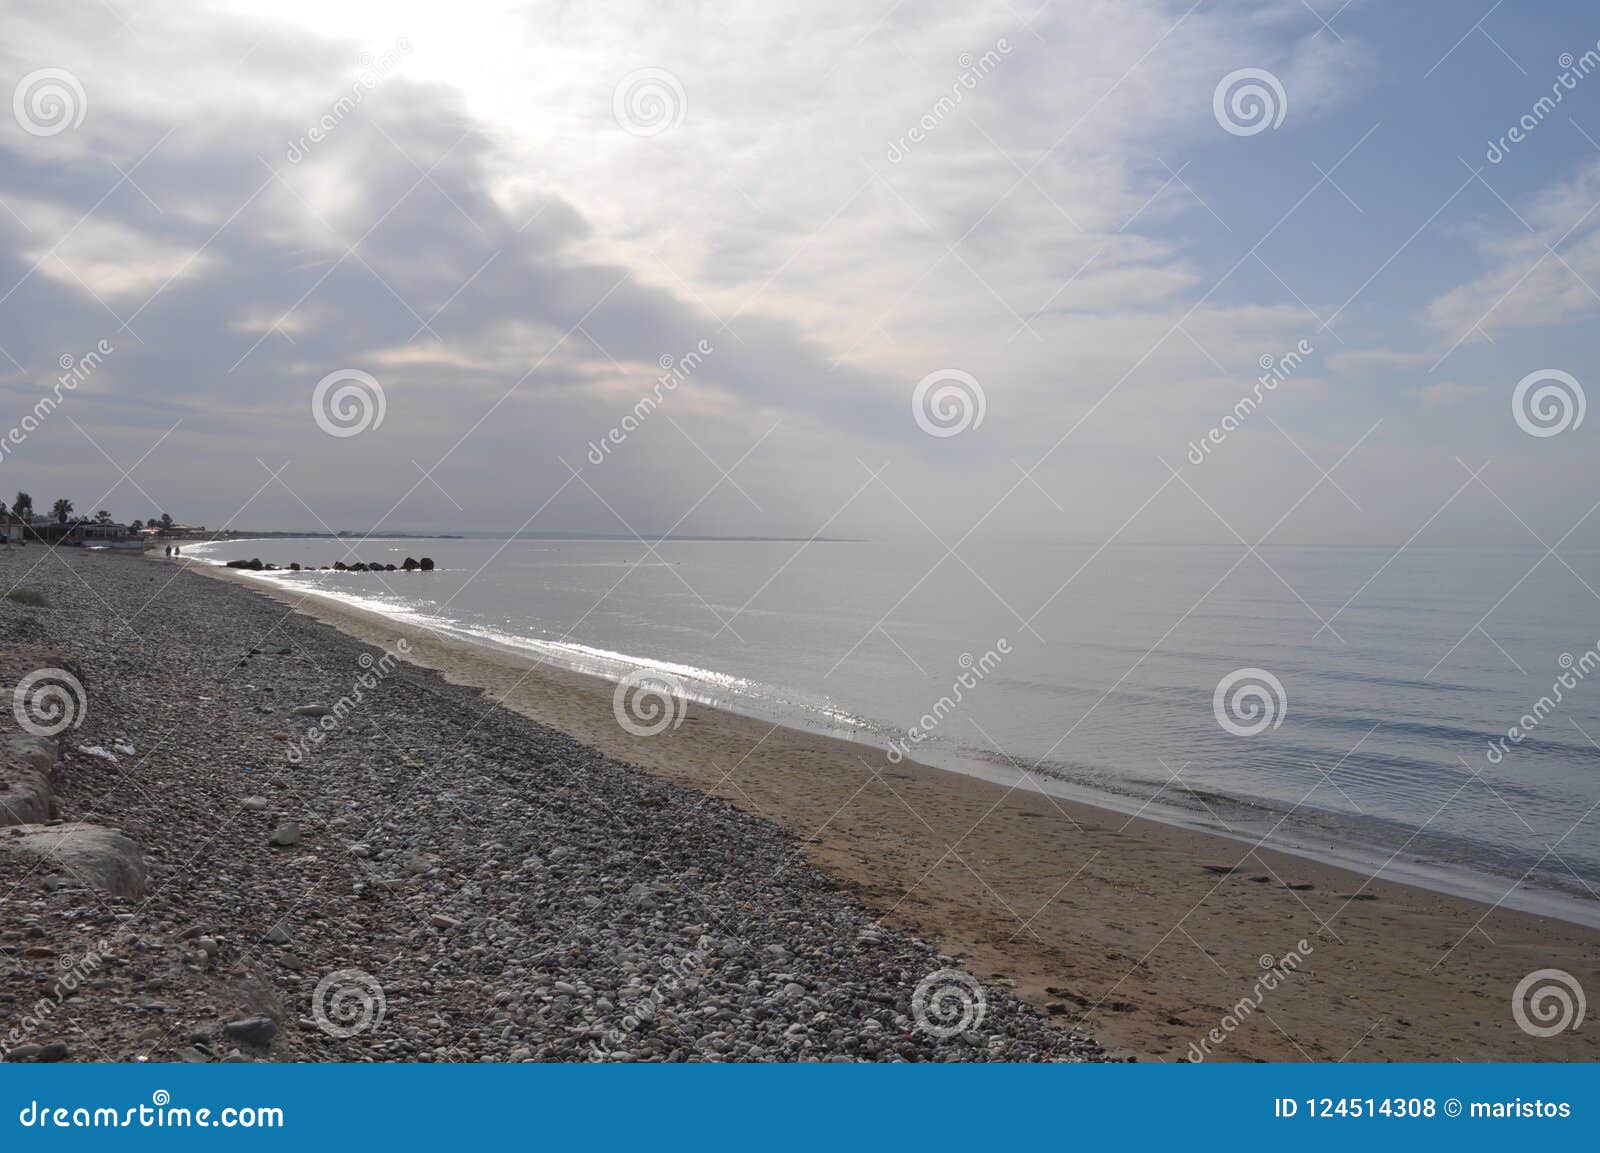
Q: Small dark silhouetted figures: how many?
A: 2